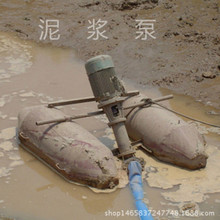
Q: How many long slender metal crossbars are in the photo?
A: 2